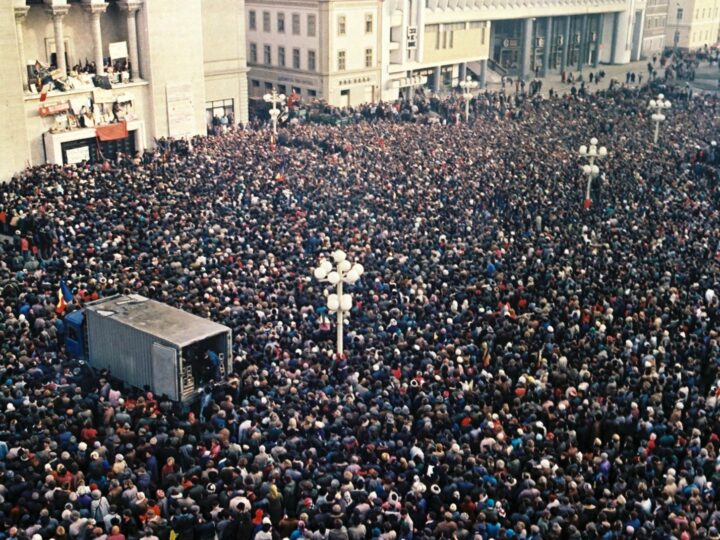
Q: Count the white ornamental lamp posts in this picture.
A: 5